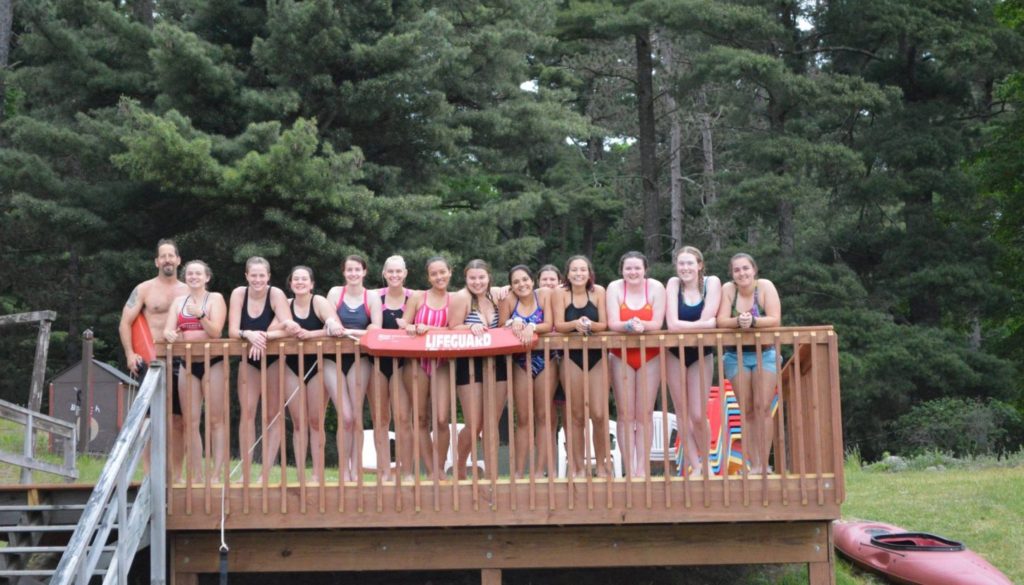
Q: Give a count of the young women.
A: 13